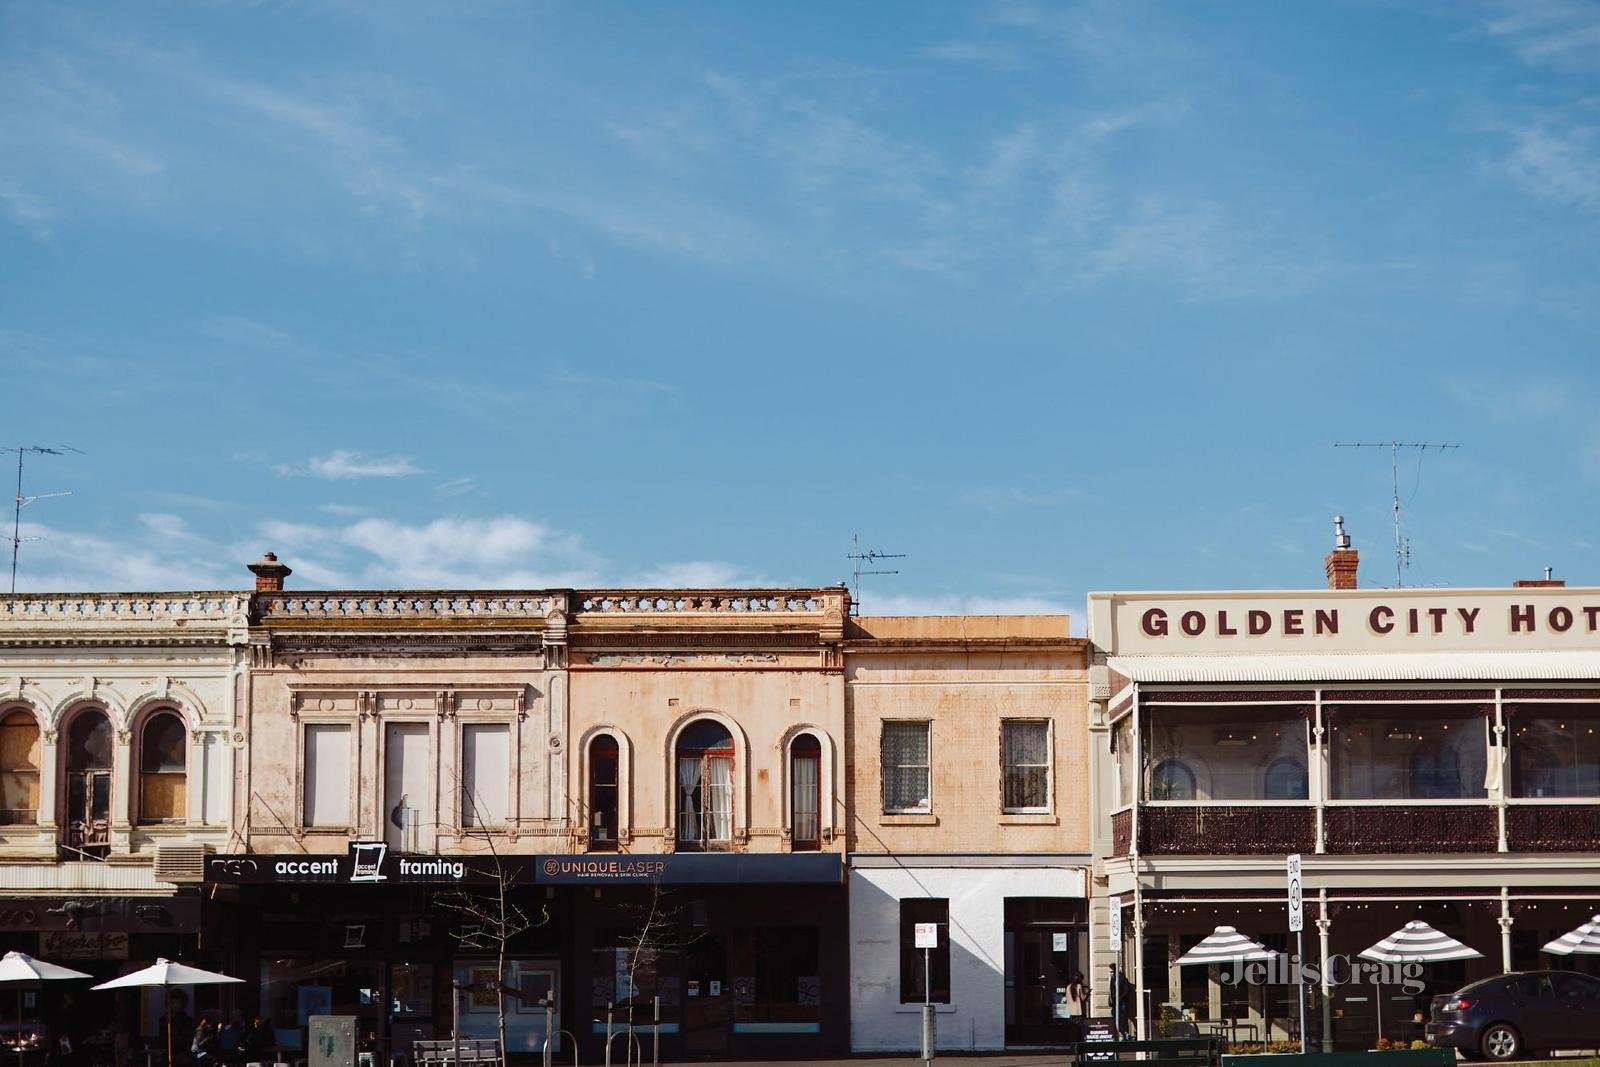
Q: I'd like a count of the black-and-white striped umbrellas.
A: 3